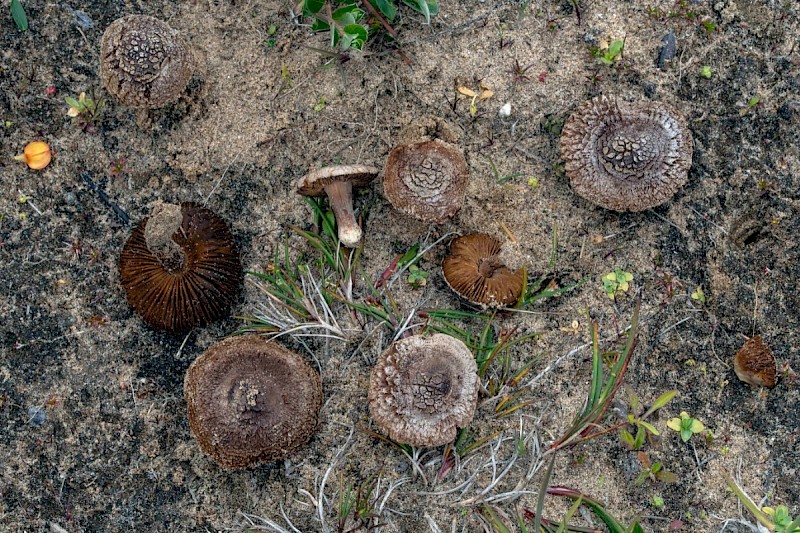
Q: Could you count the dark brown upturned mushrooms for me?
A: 2